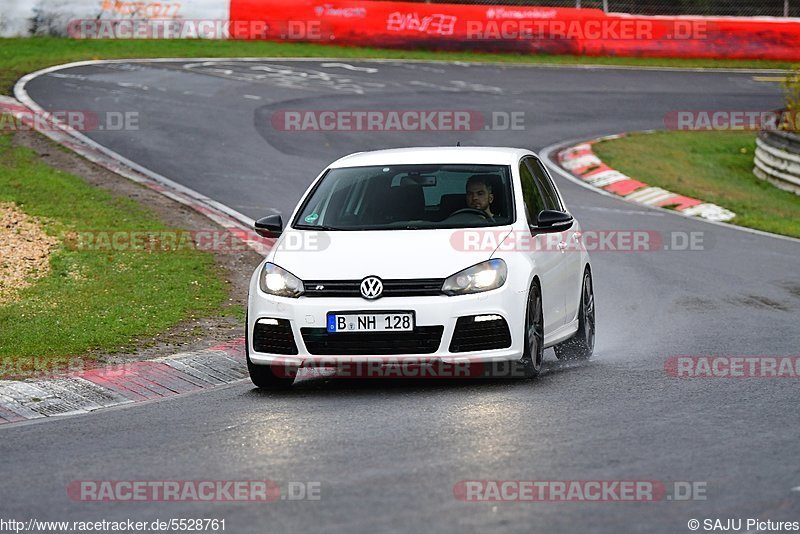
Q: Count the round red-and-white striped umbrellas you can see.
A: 0